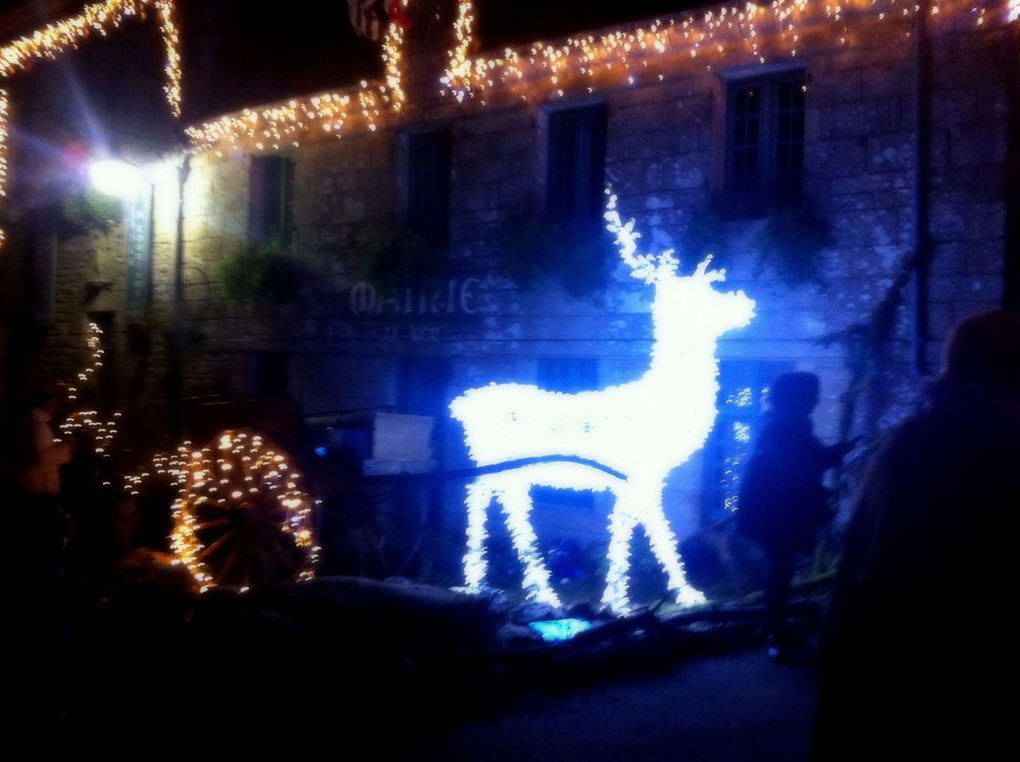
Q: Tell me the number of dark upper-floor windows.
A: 4